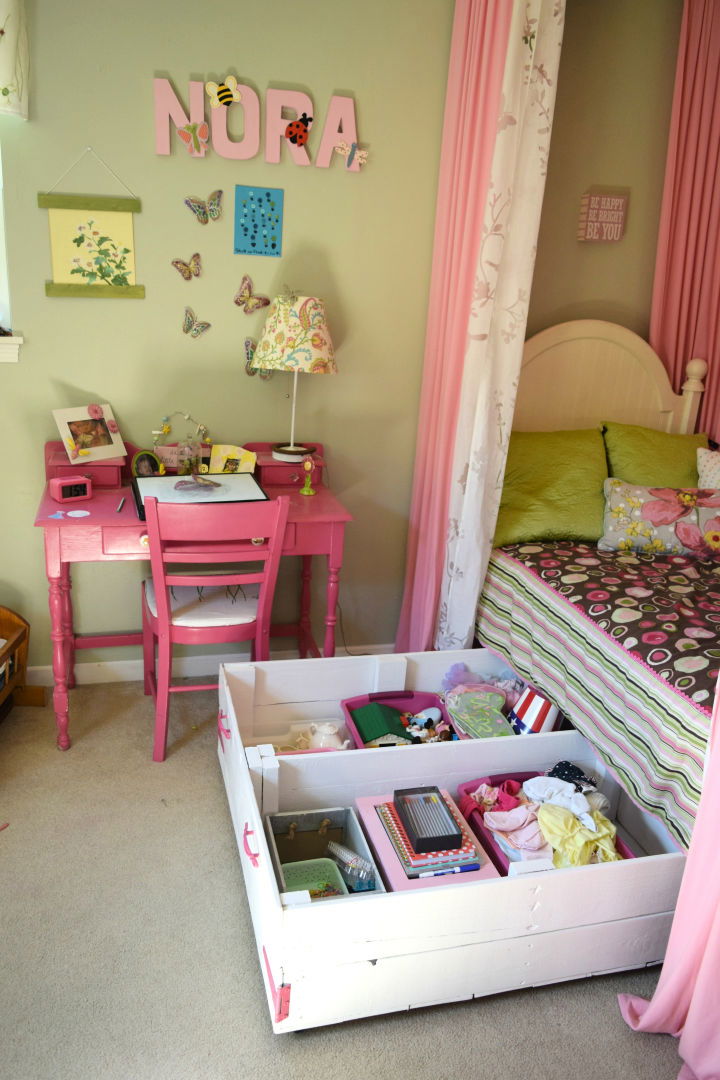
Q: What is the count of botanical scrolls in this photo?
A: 1